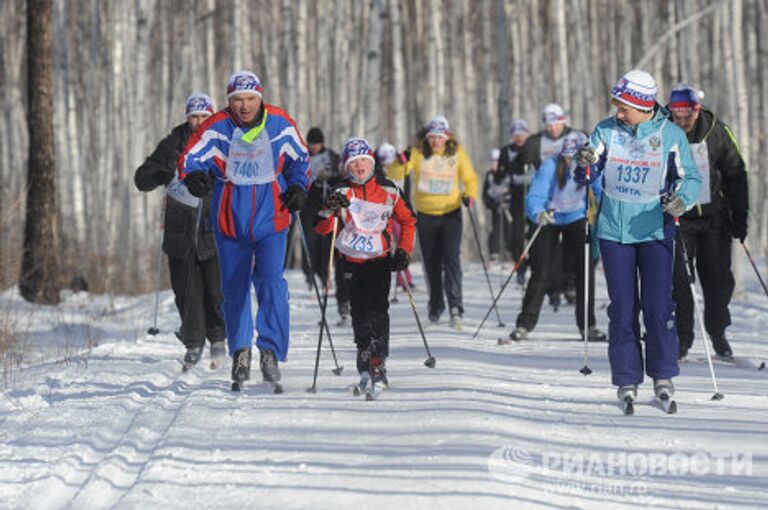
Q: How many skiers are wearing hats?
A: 12